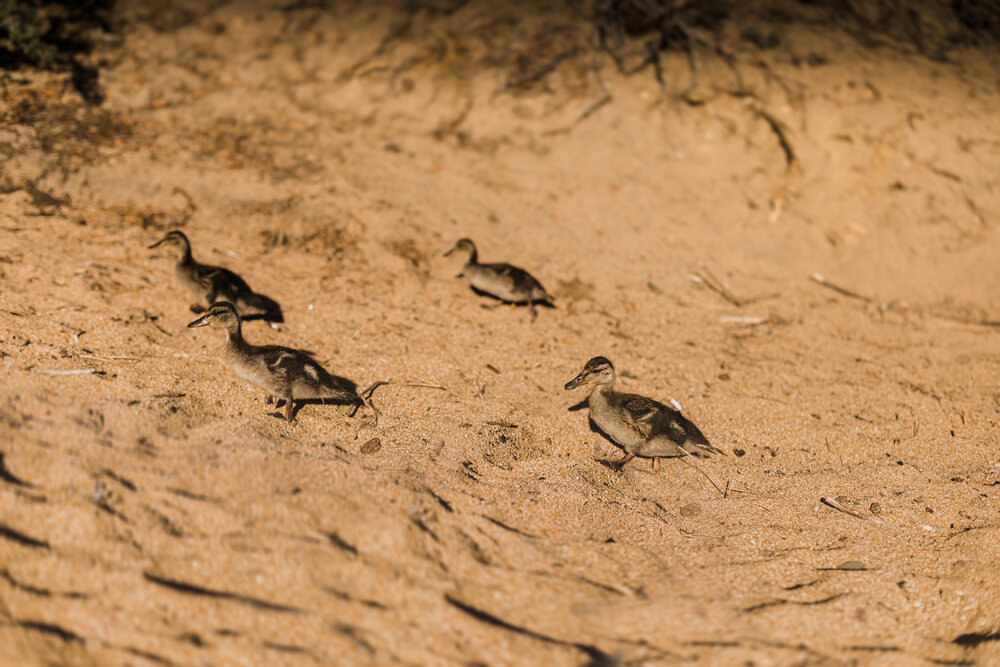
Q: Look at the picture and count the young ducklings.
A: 4